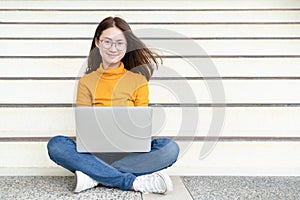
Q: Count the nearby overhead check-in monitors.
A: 0